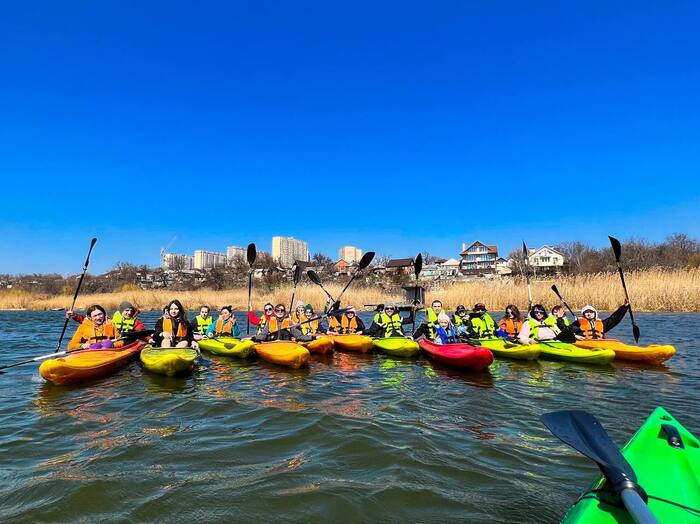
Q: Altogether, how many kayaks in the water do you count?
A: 12